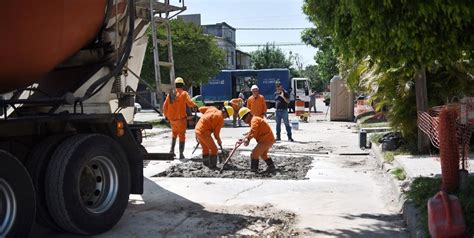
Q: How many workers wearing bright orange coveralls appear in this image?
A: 5